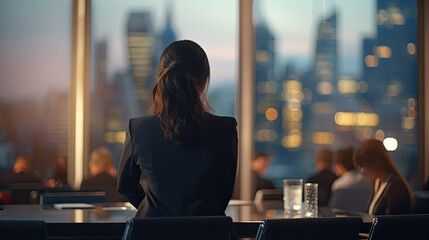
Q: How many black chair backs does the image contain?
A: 4